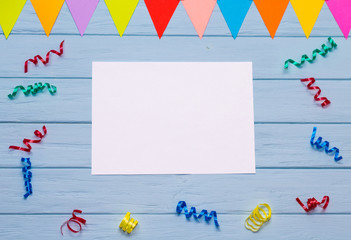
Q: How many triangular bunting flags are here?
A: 10